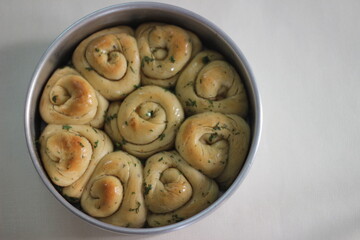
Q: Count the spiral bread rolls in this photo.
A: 9